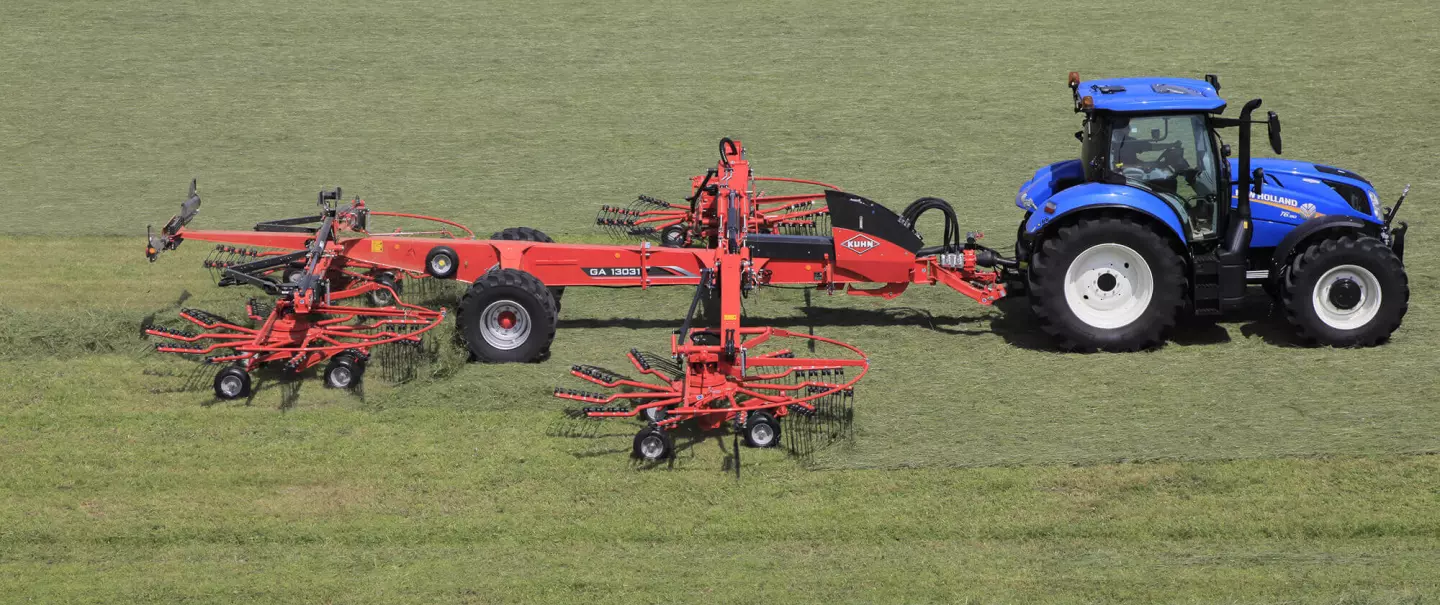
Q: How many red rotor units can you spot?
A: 4